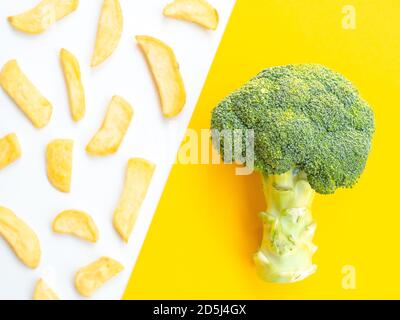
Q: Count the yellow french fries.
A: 14